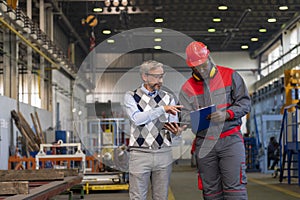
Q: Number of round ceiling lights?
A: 15